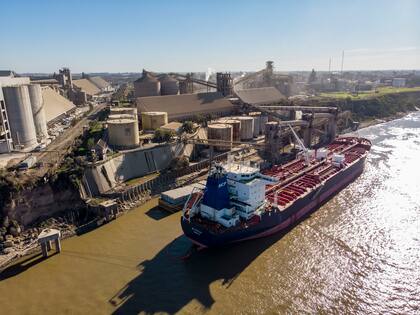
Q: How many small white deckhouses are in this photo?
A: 2